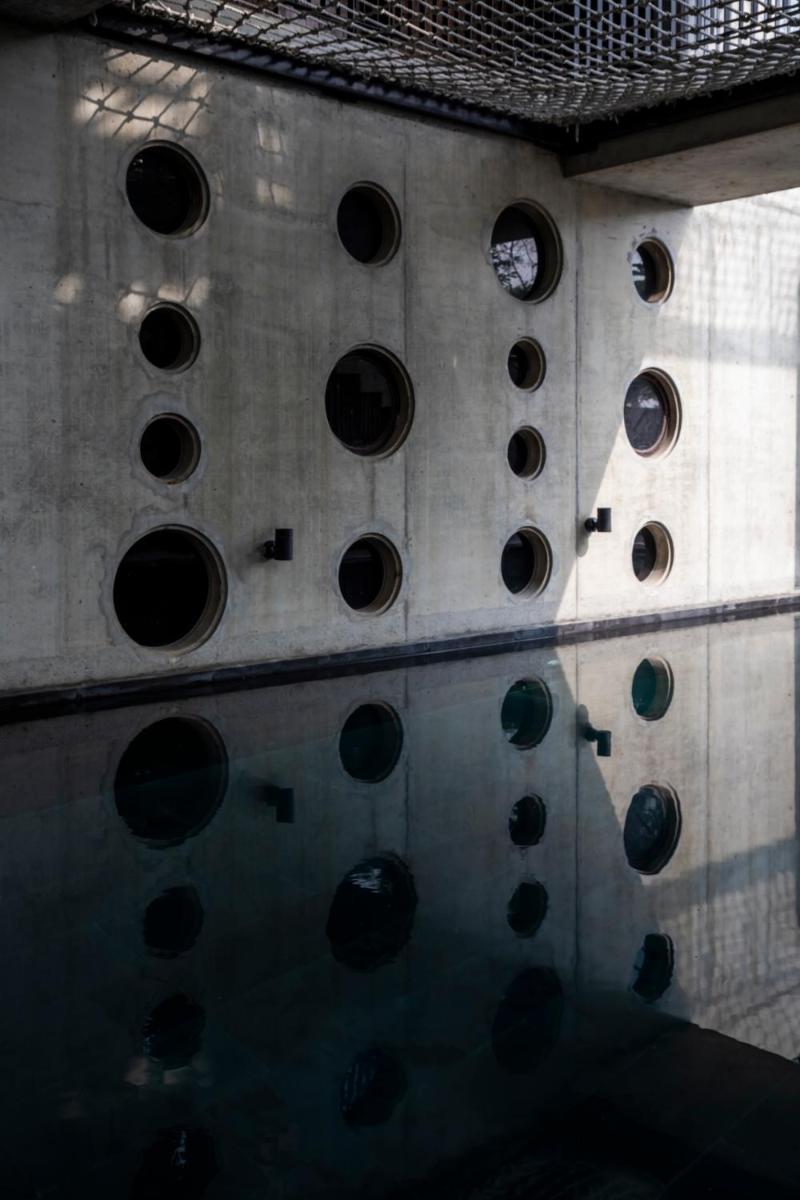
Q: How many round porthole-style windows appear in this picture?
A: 14